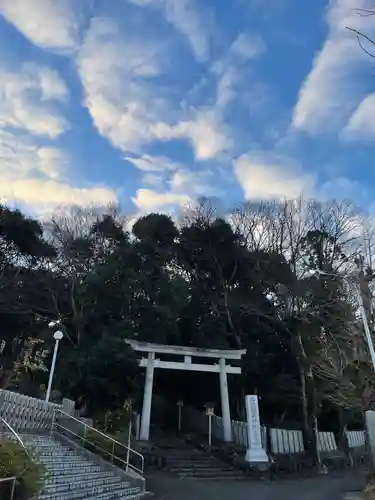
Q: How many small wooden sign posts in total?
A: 2